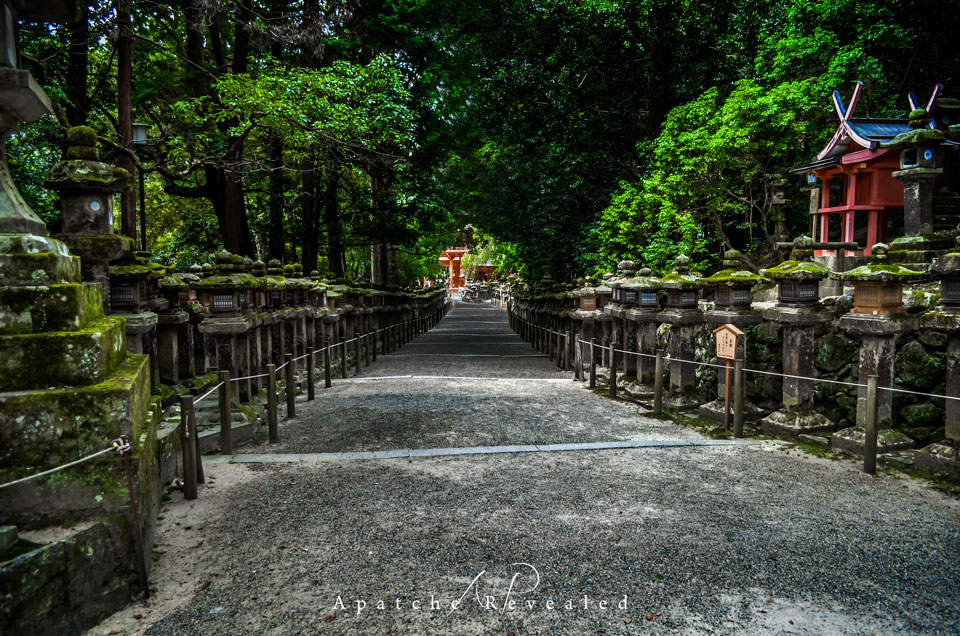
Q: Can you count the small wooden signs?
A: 1